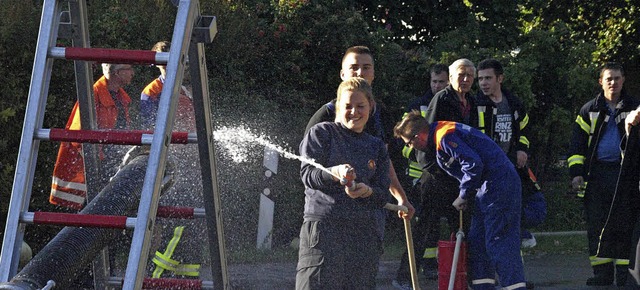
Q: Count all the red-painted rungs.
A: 6